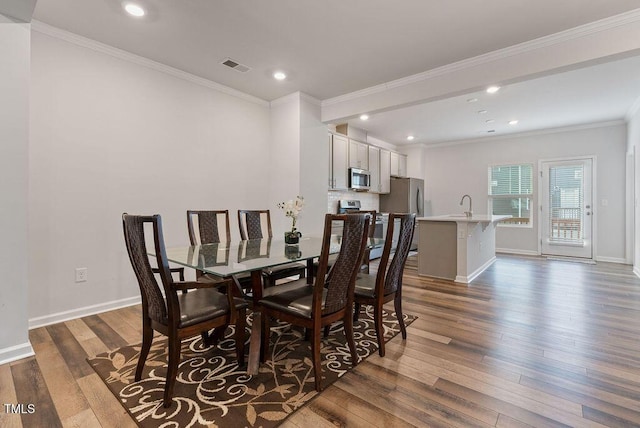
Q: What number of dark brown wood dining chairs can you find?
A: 6